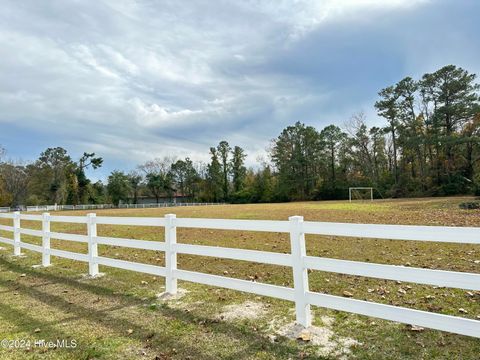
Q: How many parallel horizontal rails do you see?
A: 3